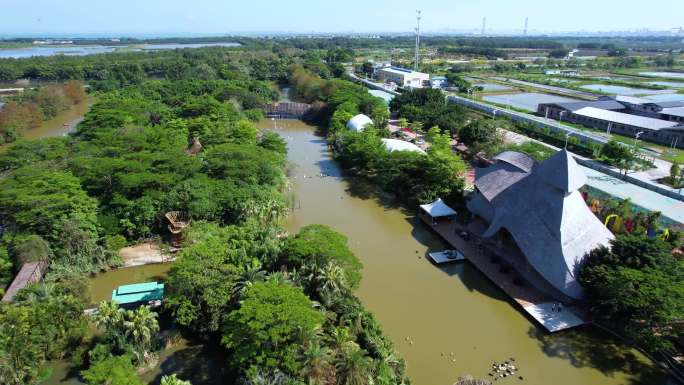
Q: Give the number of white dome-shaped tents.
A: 2